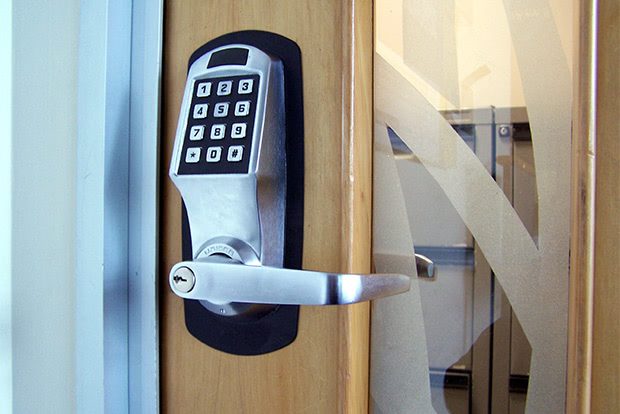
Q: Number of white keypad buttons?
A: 12